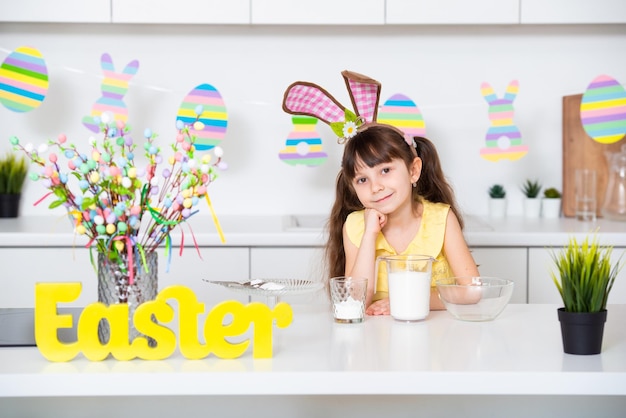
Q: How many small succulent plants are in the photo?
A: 3